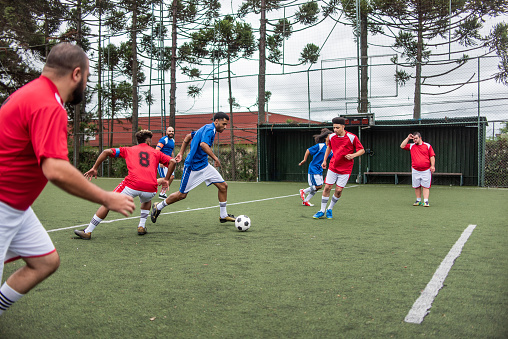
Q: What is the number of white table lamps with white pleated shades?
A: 0